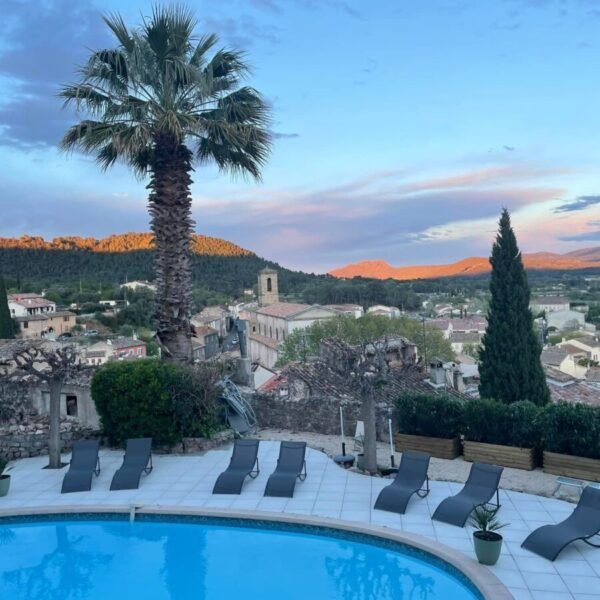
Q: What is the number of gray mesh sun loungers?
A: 7